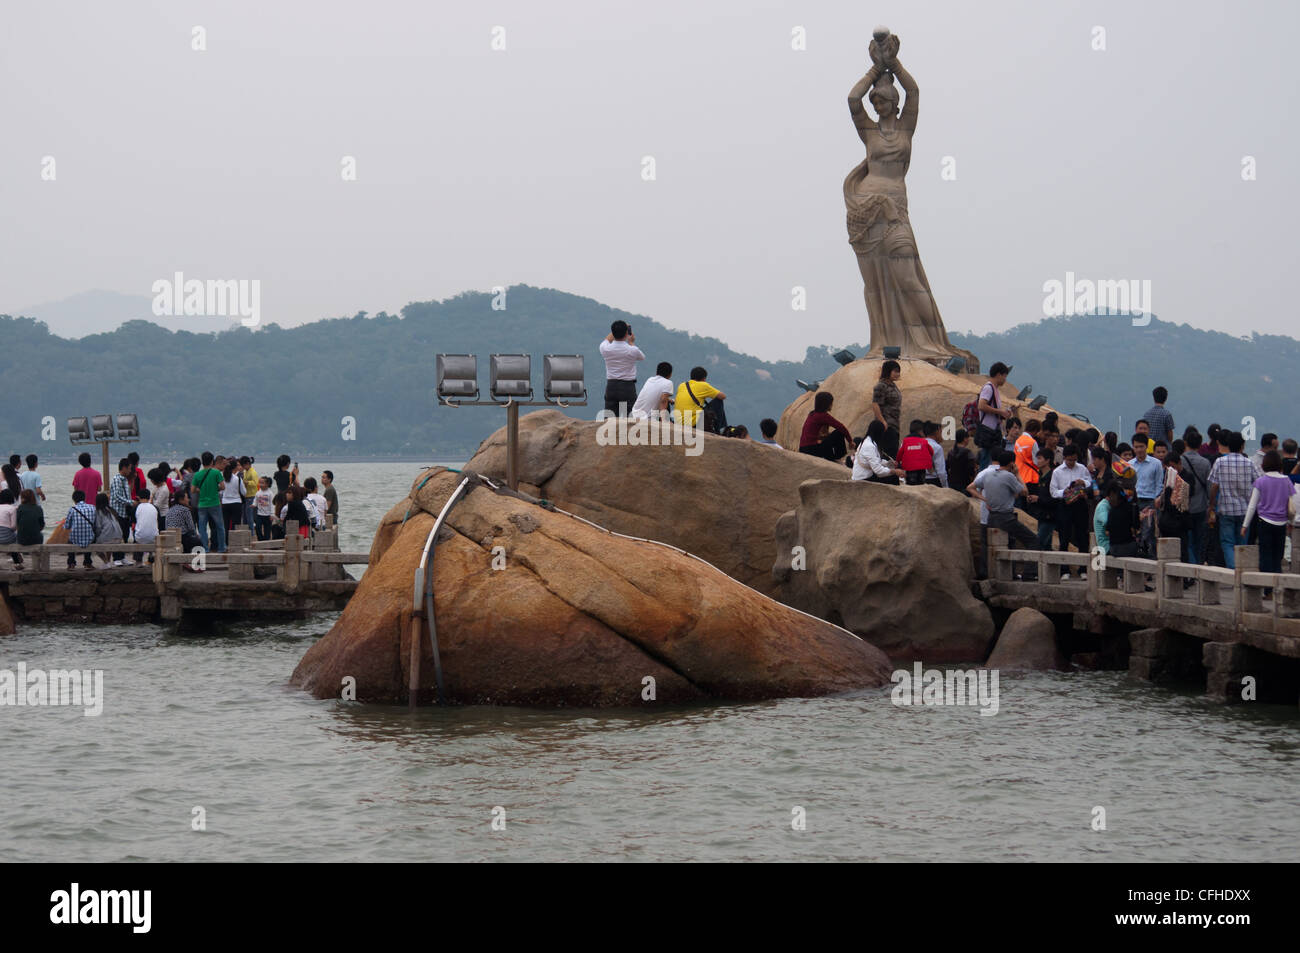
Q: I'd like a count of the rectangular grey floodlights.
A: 6